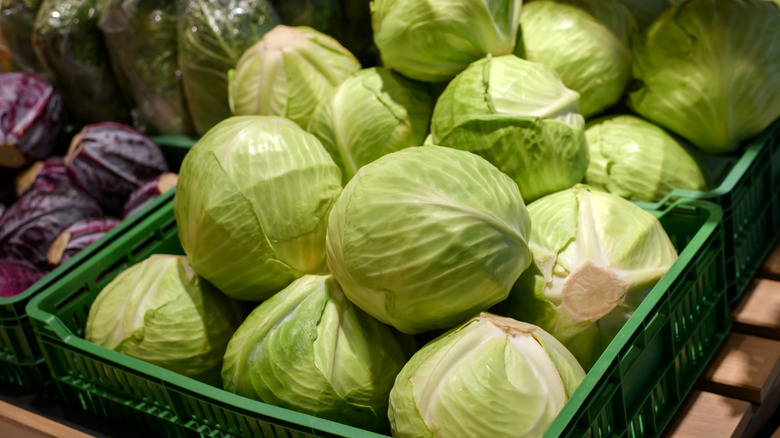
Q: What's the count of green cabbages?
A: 13